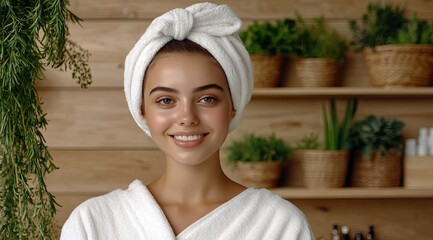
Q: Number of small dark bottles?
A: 4